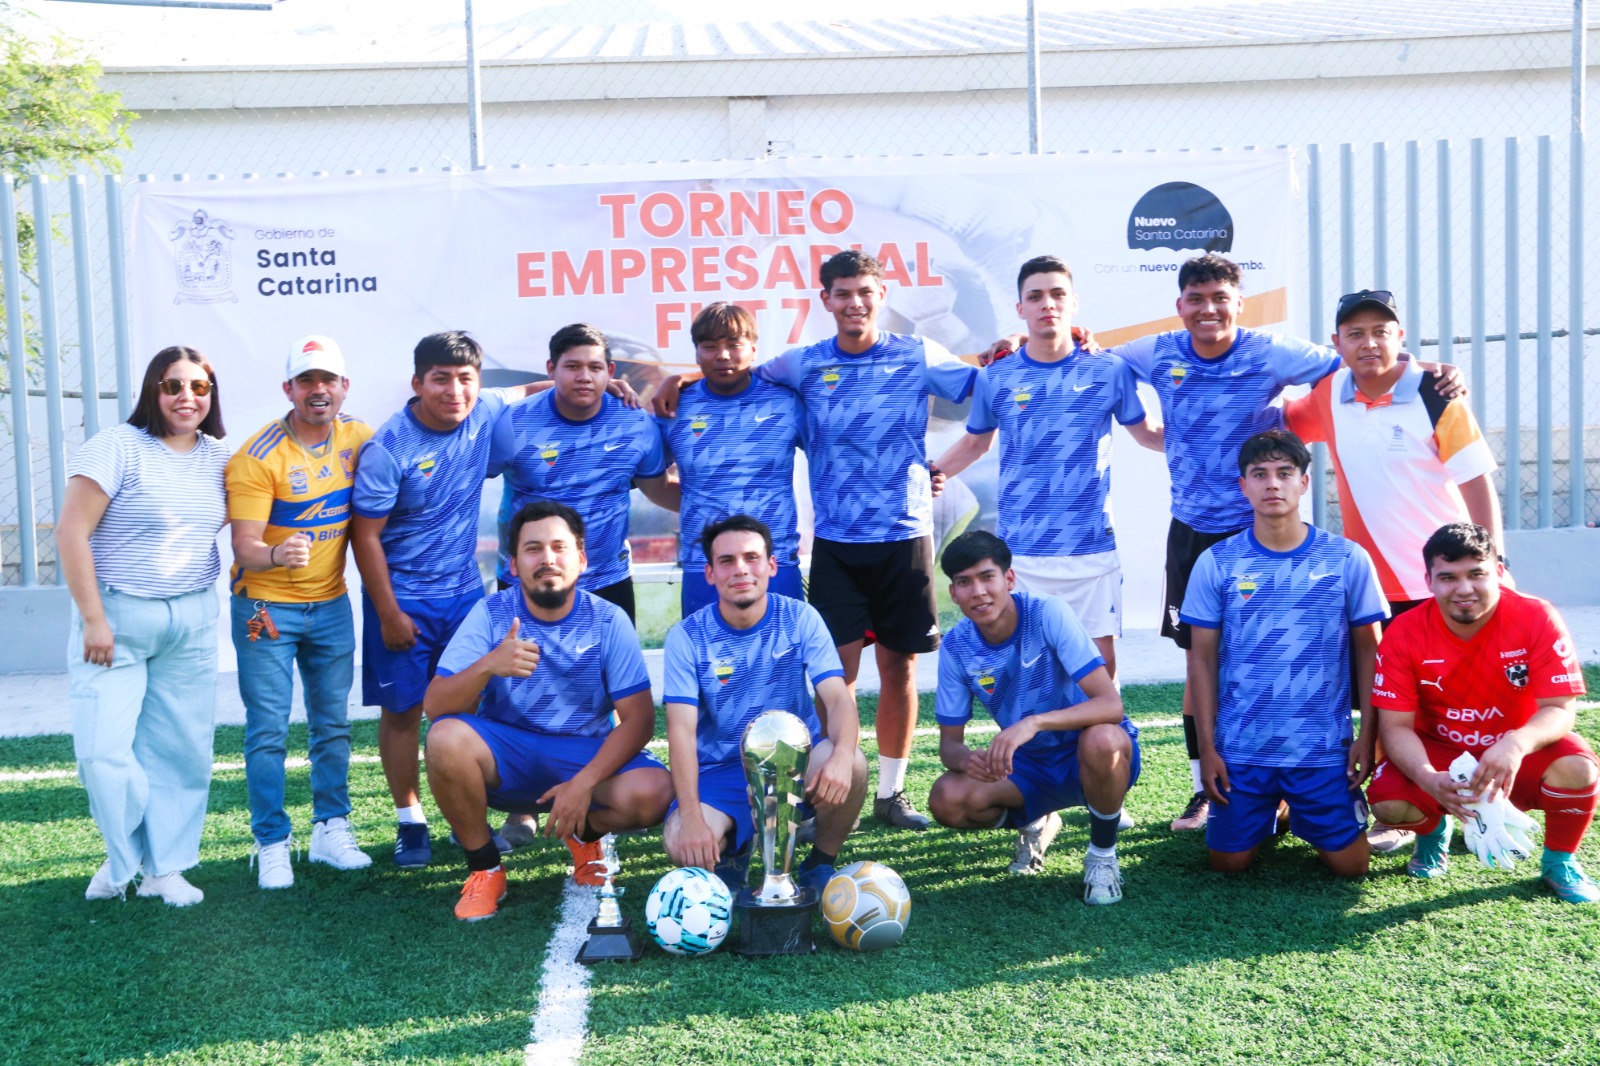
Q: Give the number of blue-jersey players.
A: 10